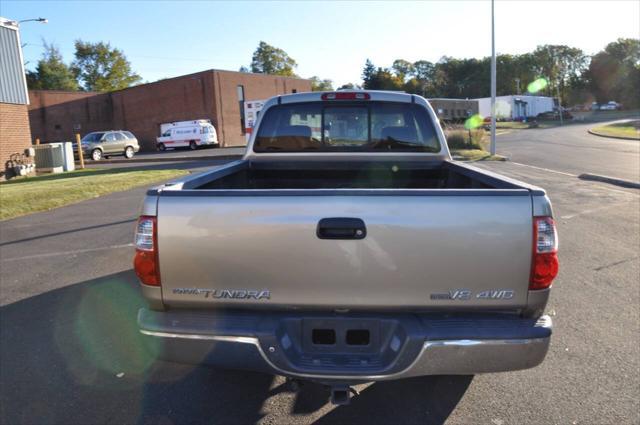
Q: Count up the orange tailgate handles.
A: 0